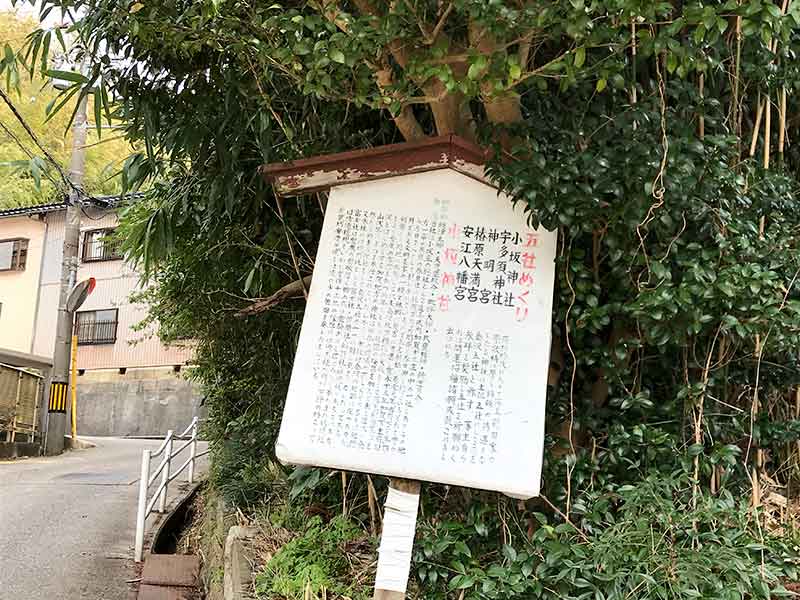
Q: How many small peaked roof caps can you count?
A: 1